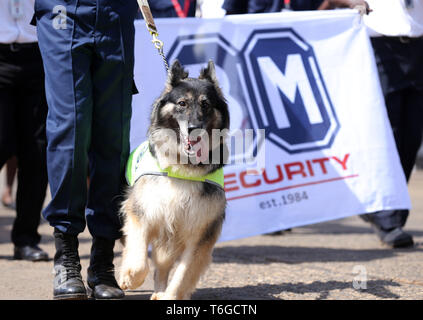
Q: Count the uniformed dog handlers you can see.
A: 1